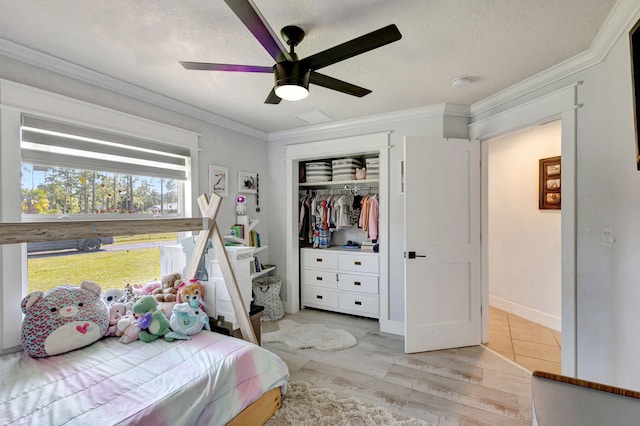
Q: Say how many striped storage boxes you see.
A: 3